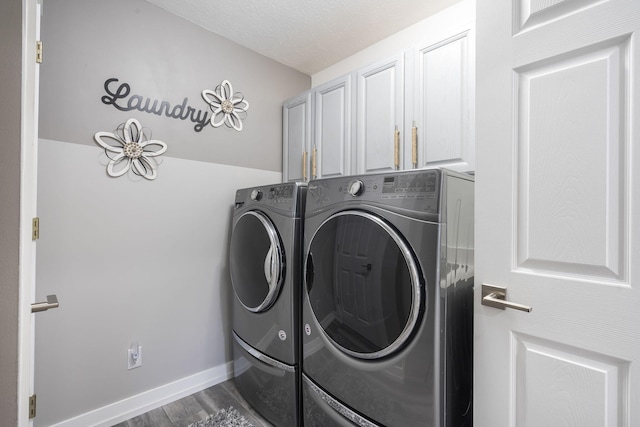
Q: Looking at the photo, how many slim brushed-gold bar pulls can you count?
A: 4